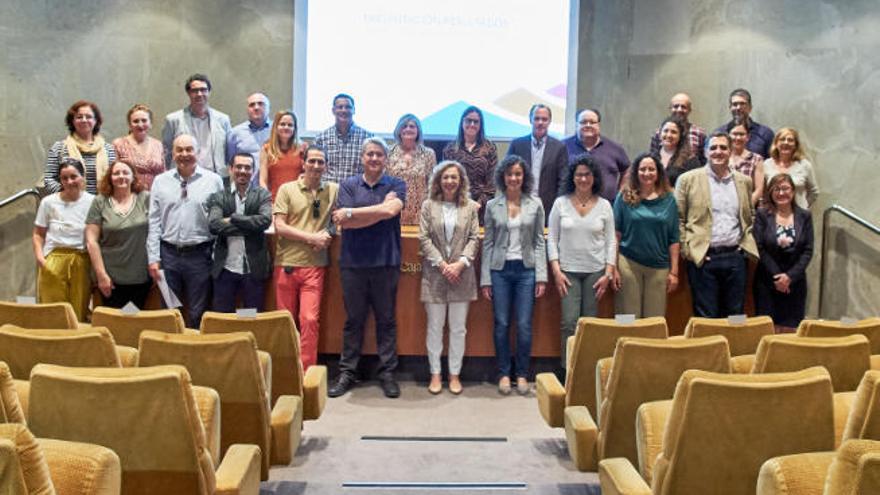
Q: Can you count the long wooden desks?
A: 1